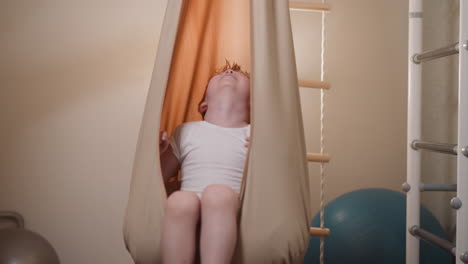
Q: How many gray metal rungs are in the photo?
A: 4